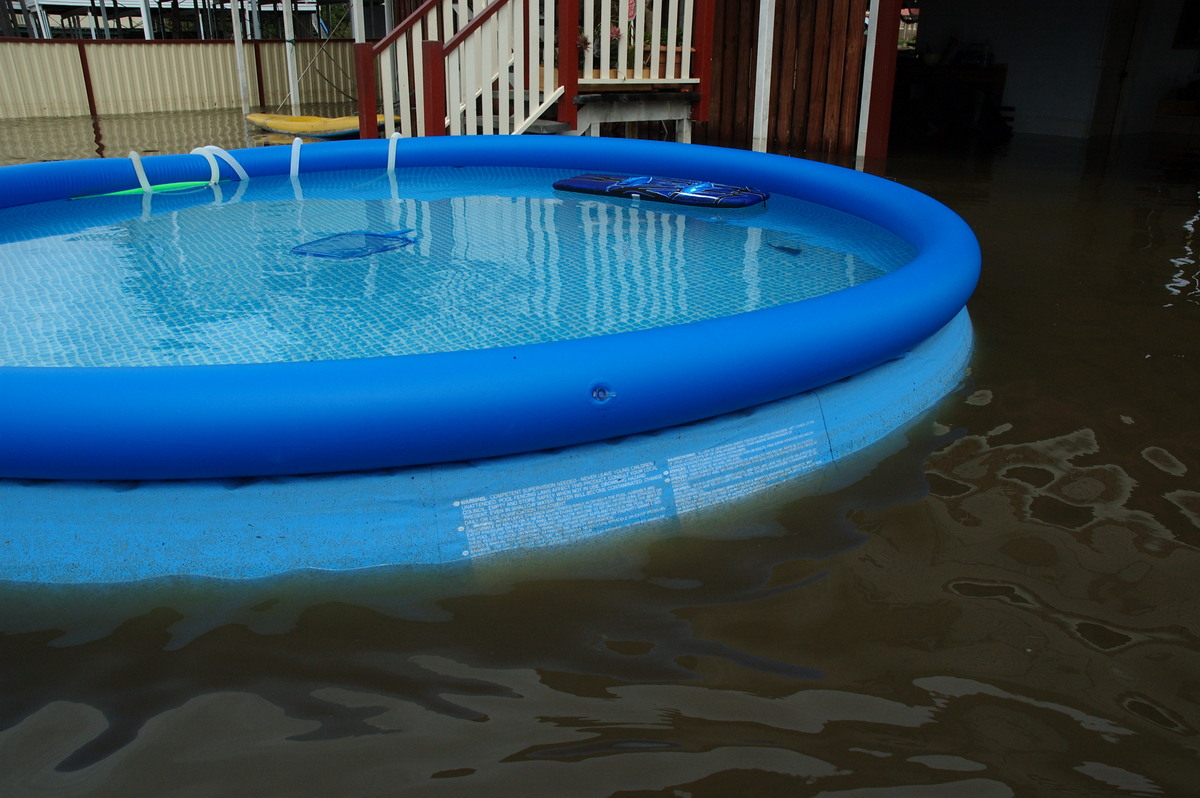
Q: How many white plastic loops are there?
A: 5